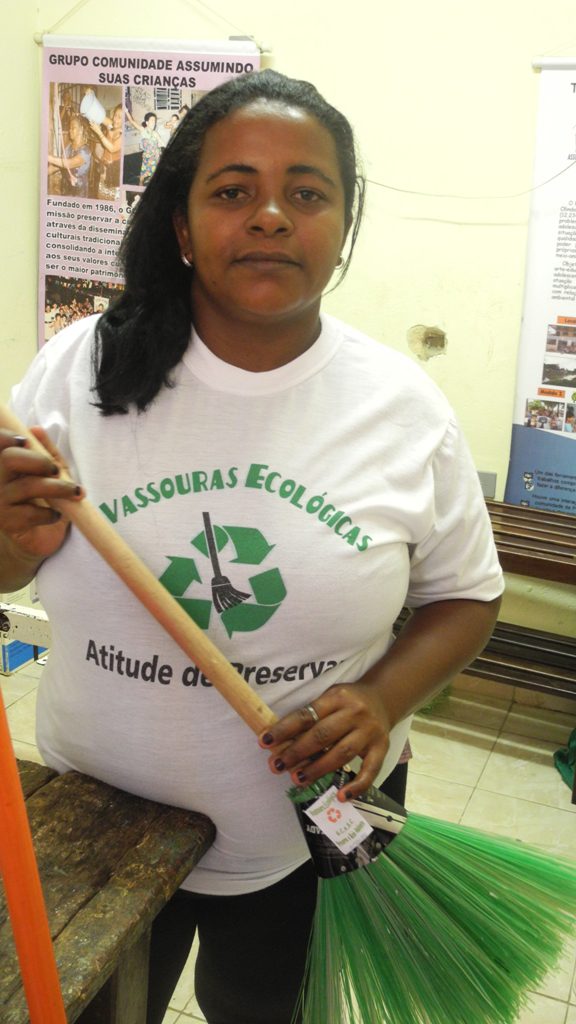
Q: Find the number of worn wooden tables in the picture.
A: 1